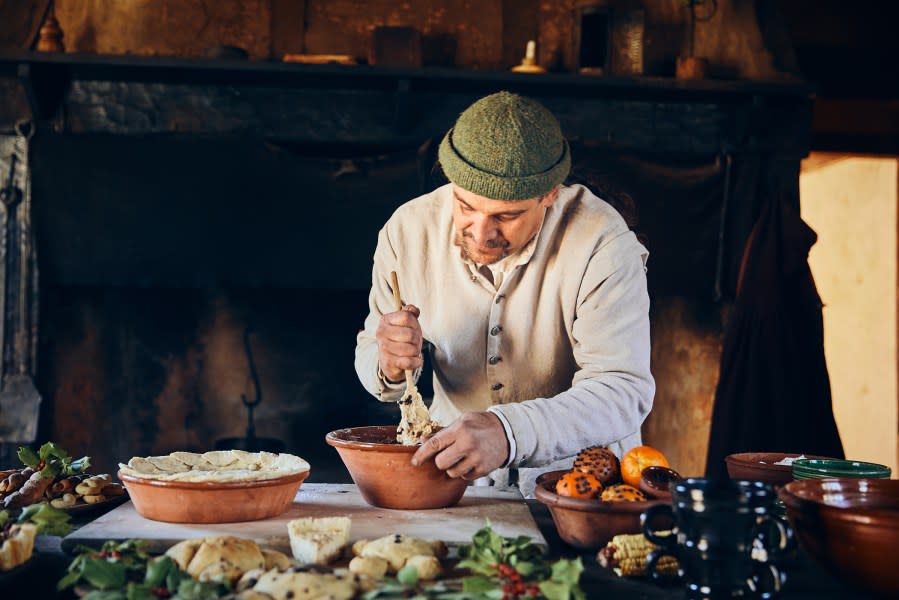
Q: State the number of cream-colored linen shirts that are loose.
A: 1